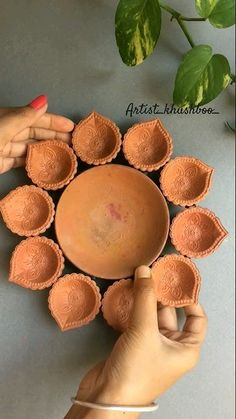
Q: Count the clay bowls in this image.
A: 11